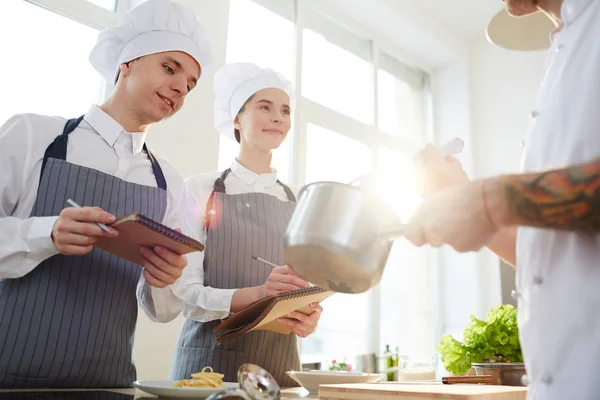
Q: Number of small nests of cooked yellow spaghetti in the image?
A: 1